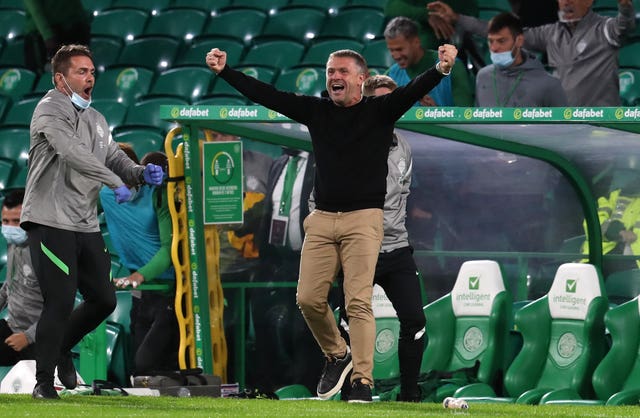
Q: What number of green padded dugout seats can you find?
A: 4